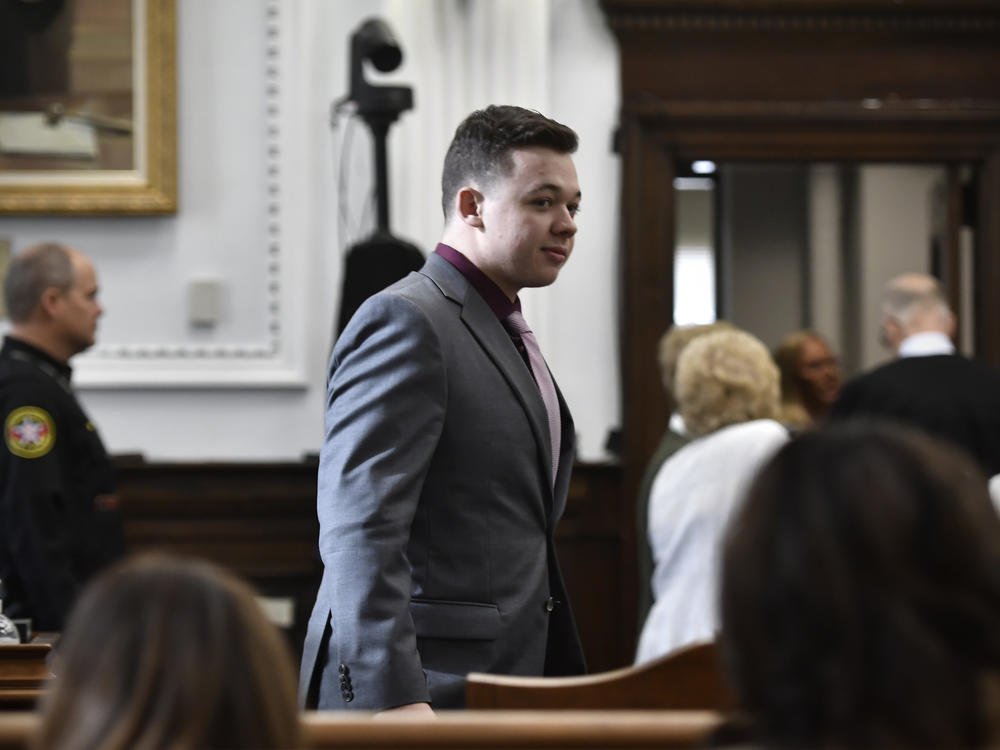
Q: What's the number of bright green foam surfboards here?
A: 0